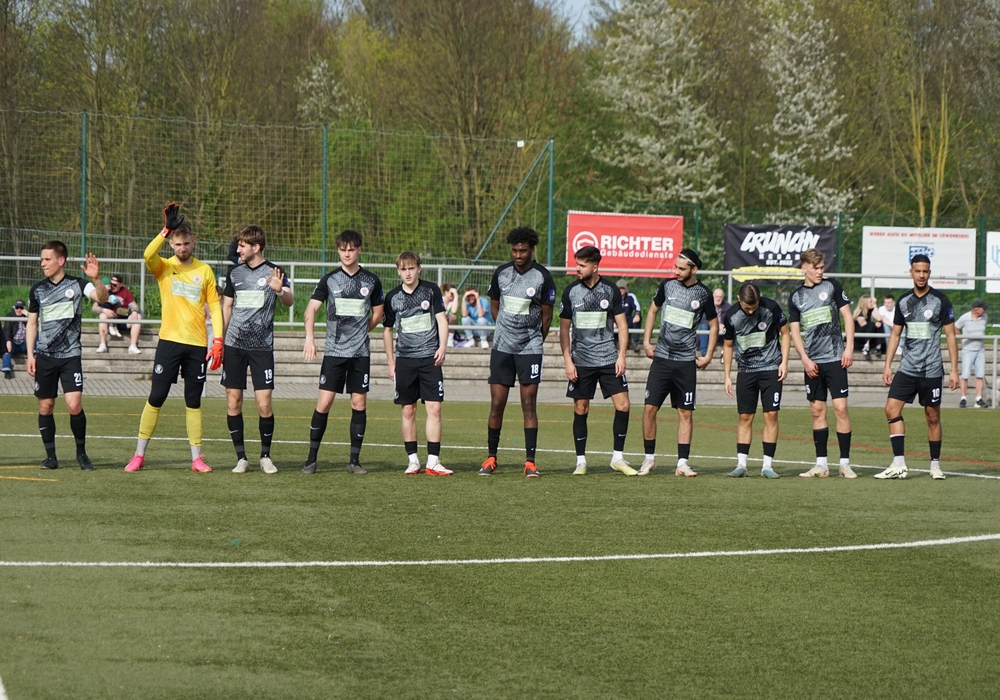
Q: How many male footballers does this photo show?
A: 11